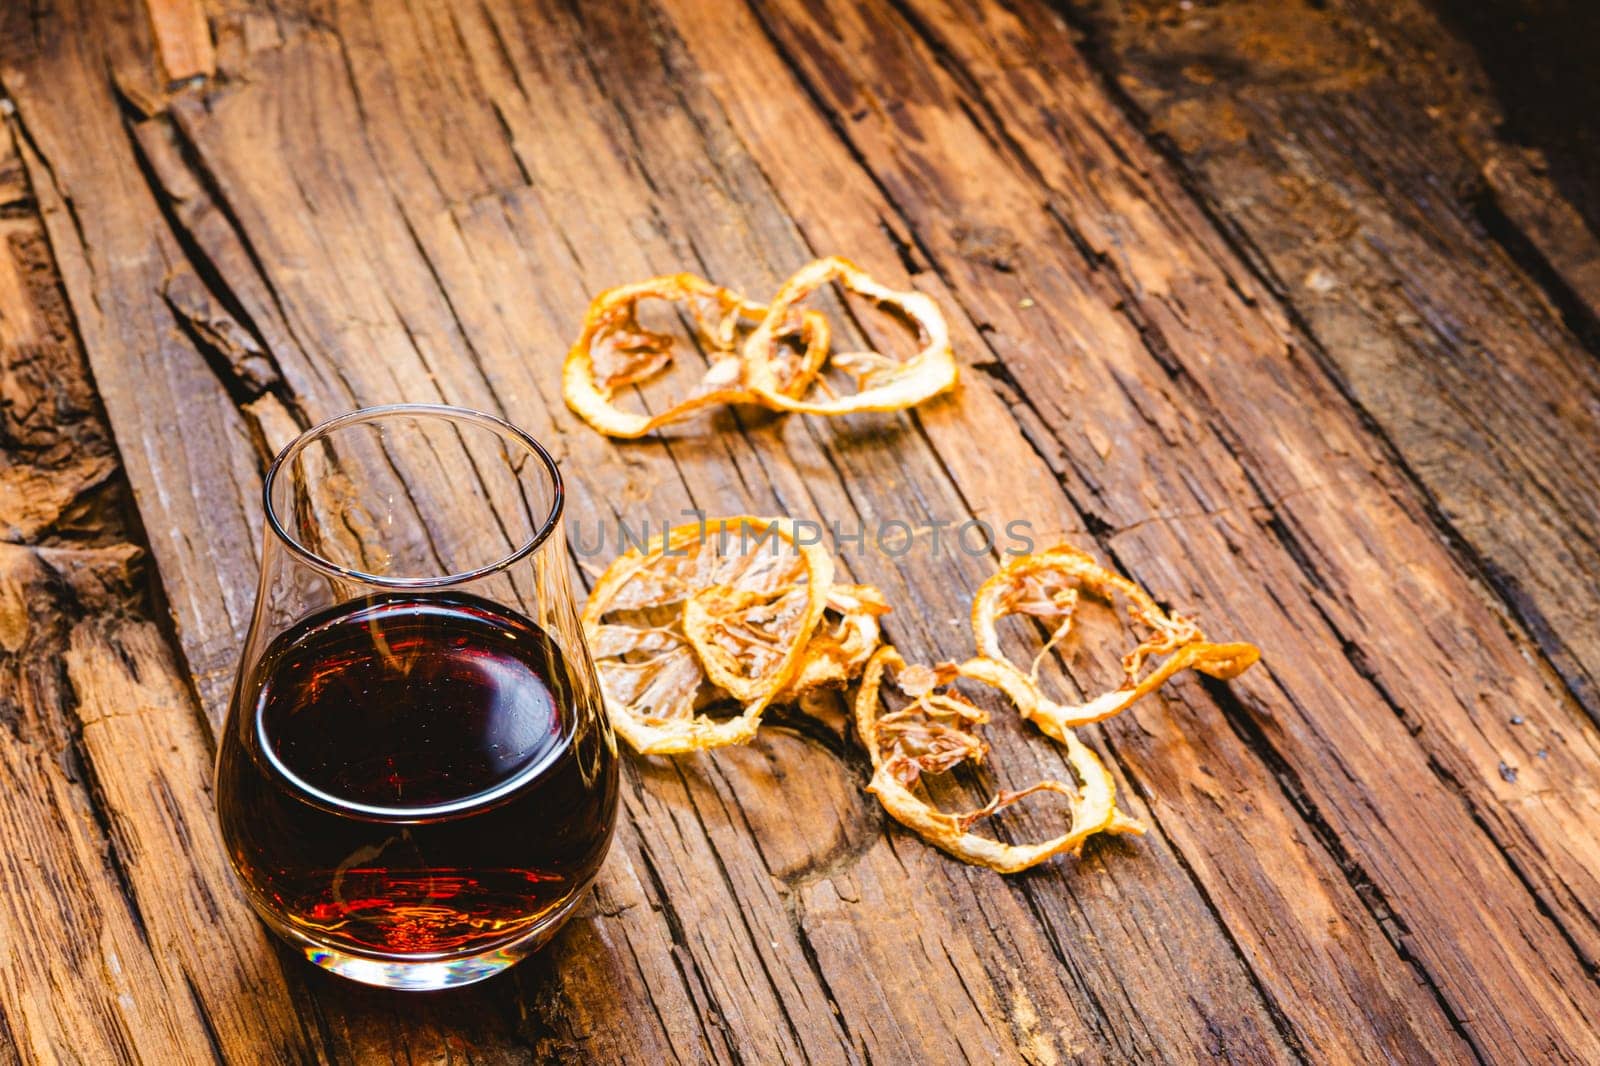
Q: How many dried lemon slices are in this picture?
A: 6